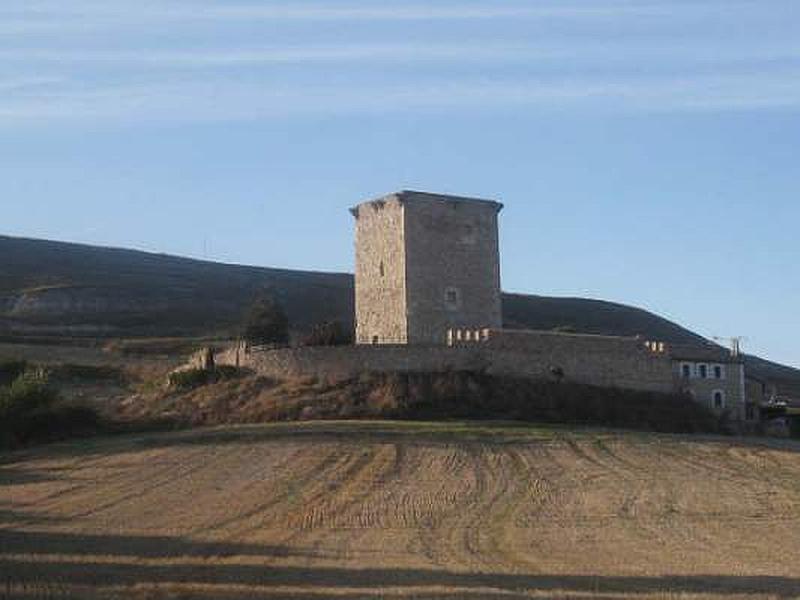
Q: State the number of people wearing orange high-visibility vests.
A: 0